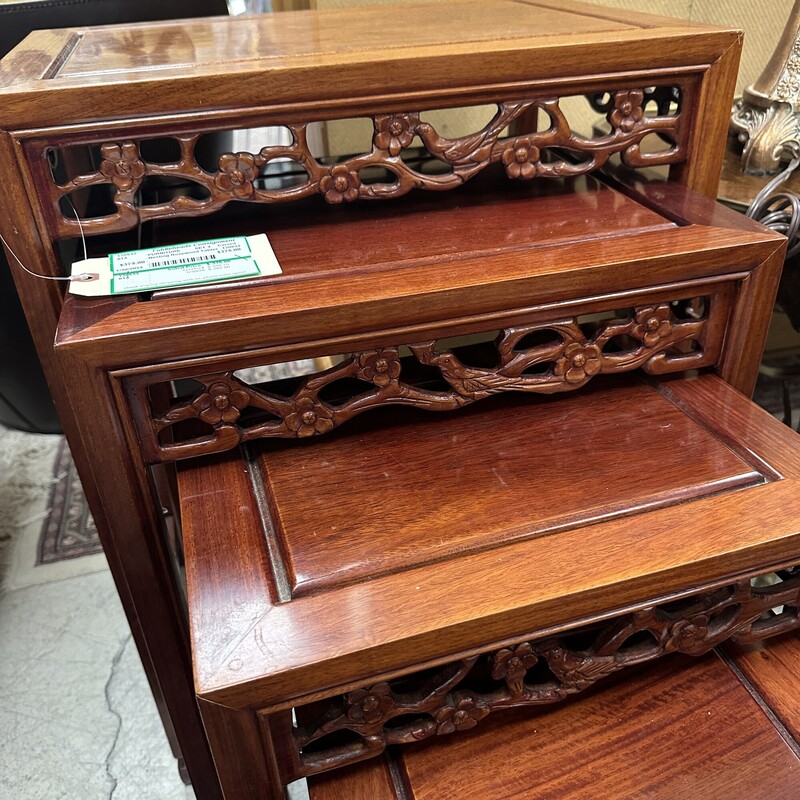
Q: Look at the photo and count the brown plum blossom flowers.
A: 15